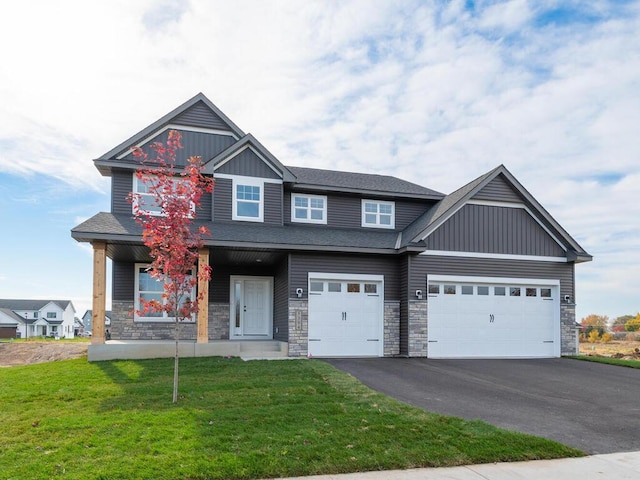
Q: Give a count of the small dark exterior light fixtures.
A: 3